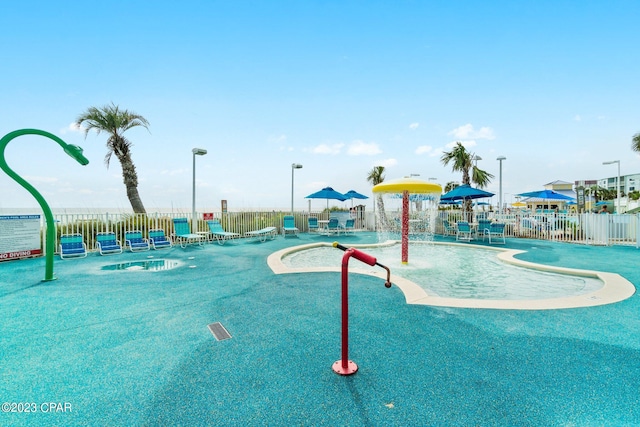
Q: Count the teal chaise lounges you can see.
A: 4